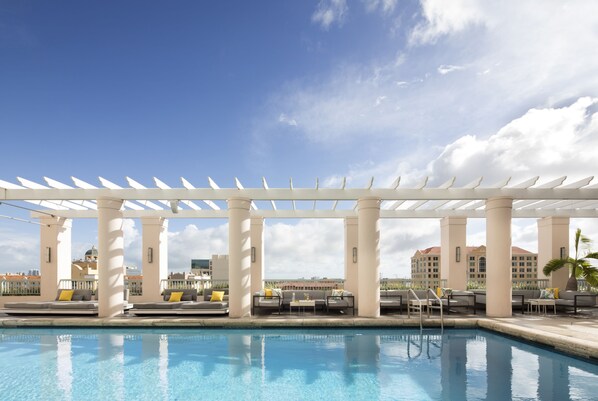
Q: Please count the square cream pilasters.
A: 6